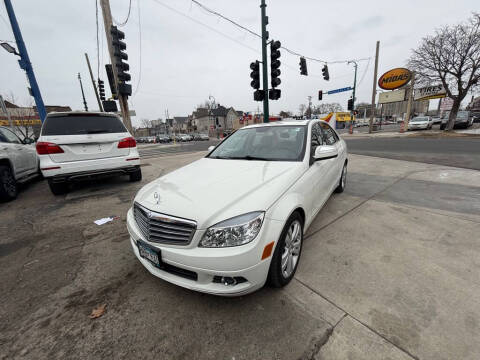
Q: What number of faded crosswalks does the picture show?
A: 1